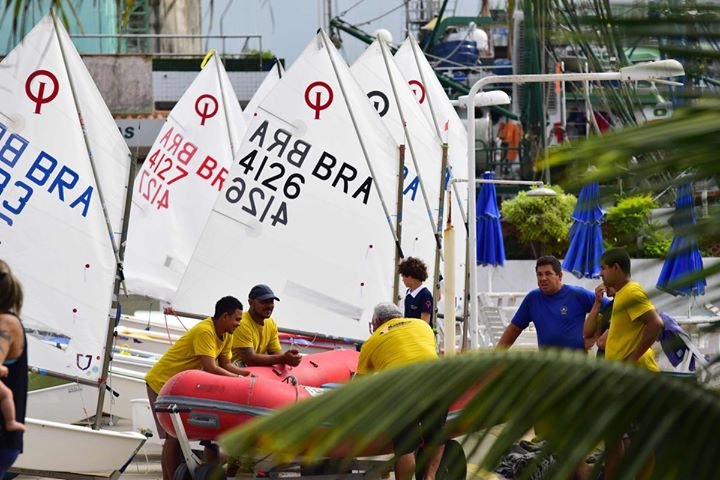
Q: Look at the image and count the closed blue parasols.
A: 3